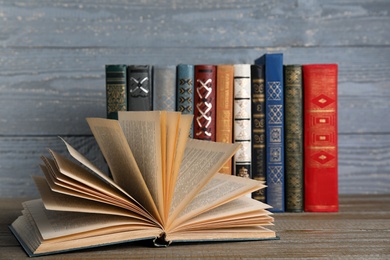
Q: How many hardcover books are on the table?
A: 12